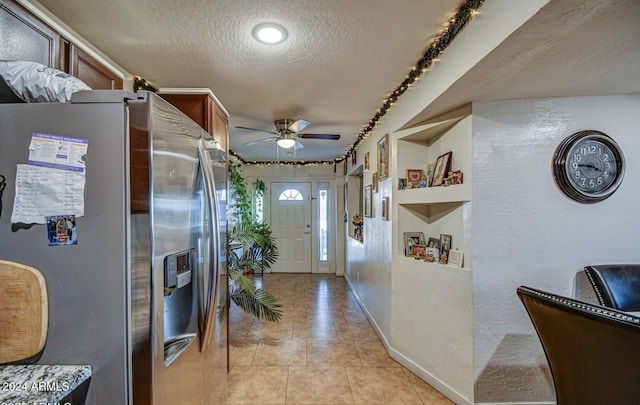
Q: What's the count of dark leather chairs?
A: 2